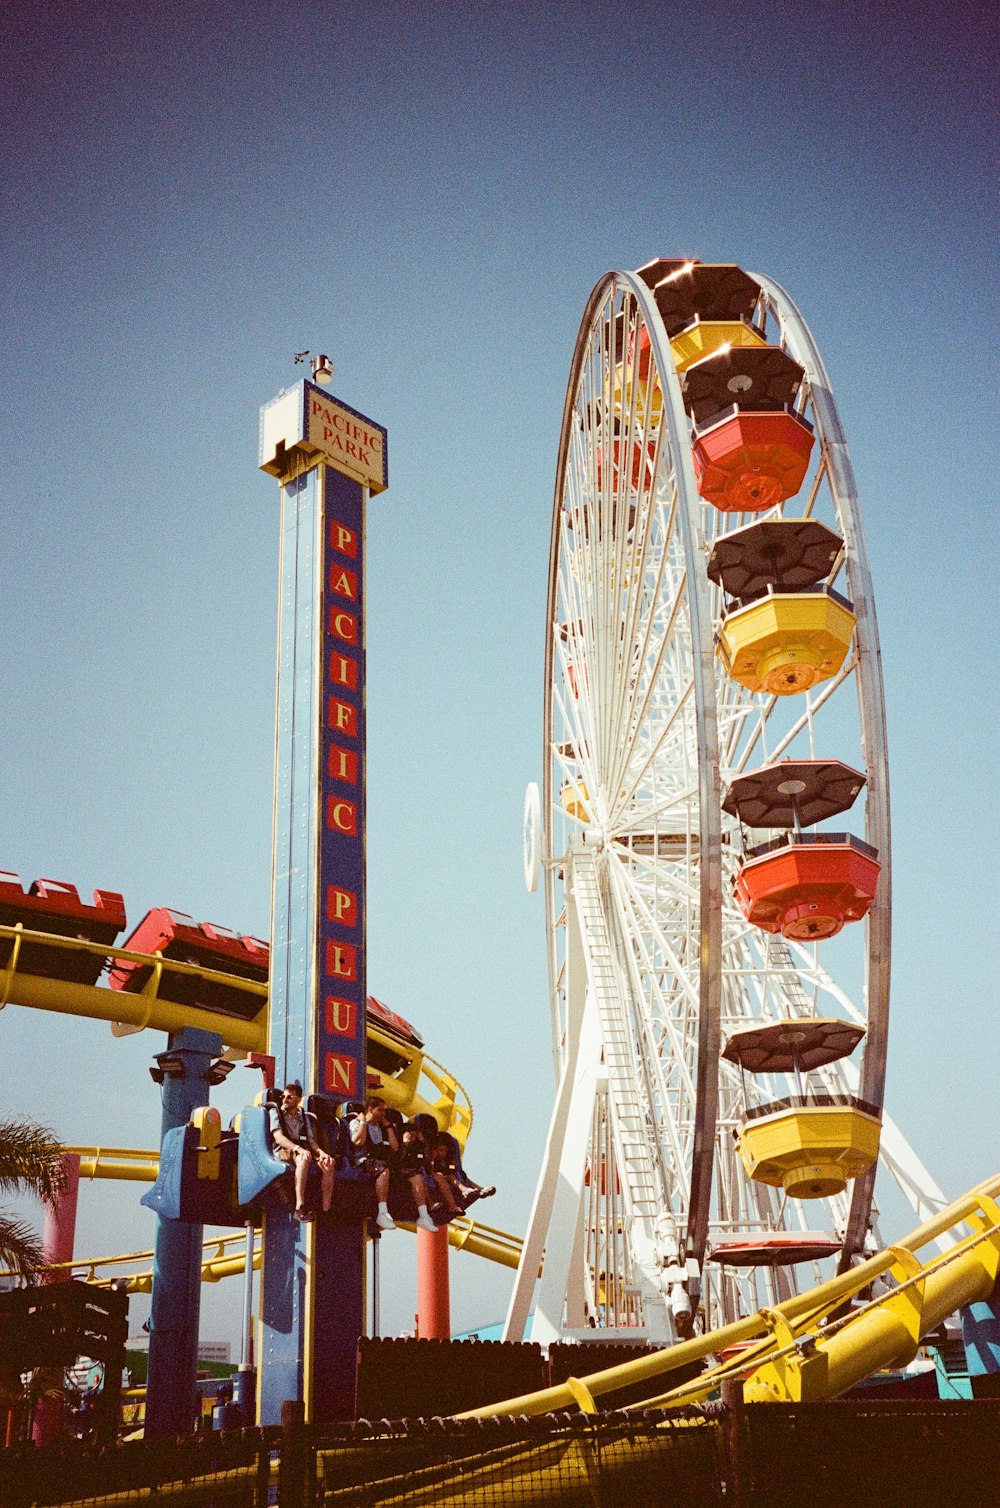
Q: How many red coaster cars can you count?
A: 3